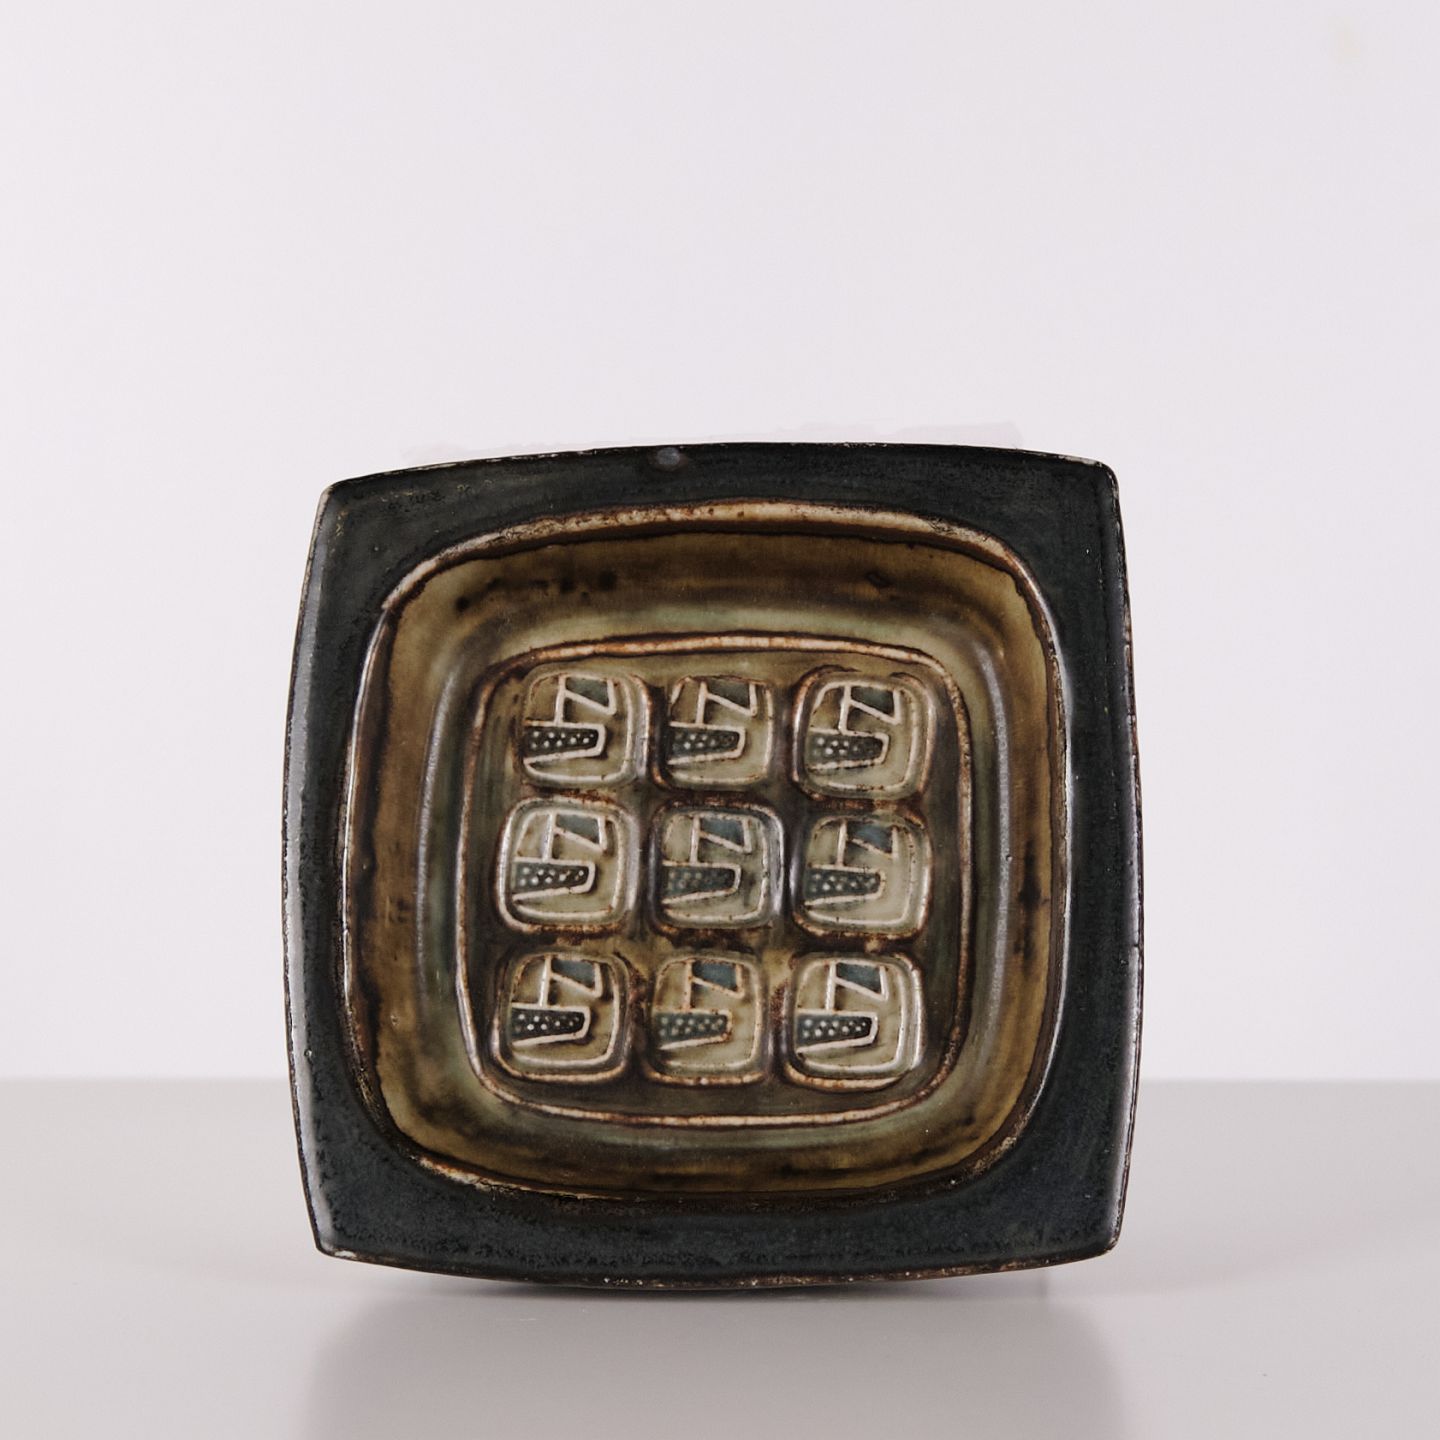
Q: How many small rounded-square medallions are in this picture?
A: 9